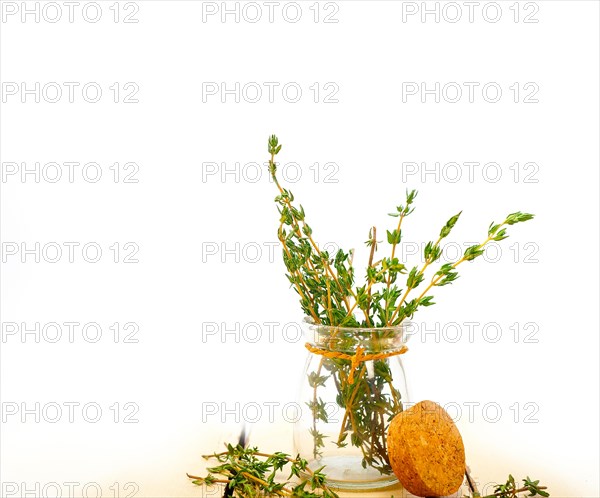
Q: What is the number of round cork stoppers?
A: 1